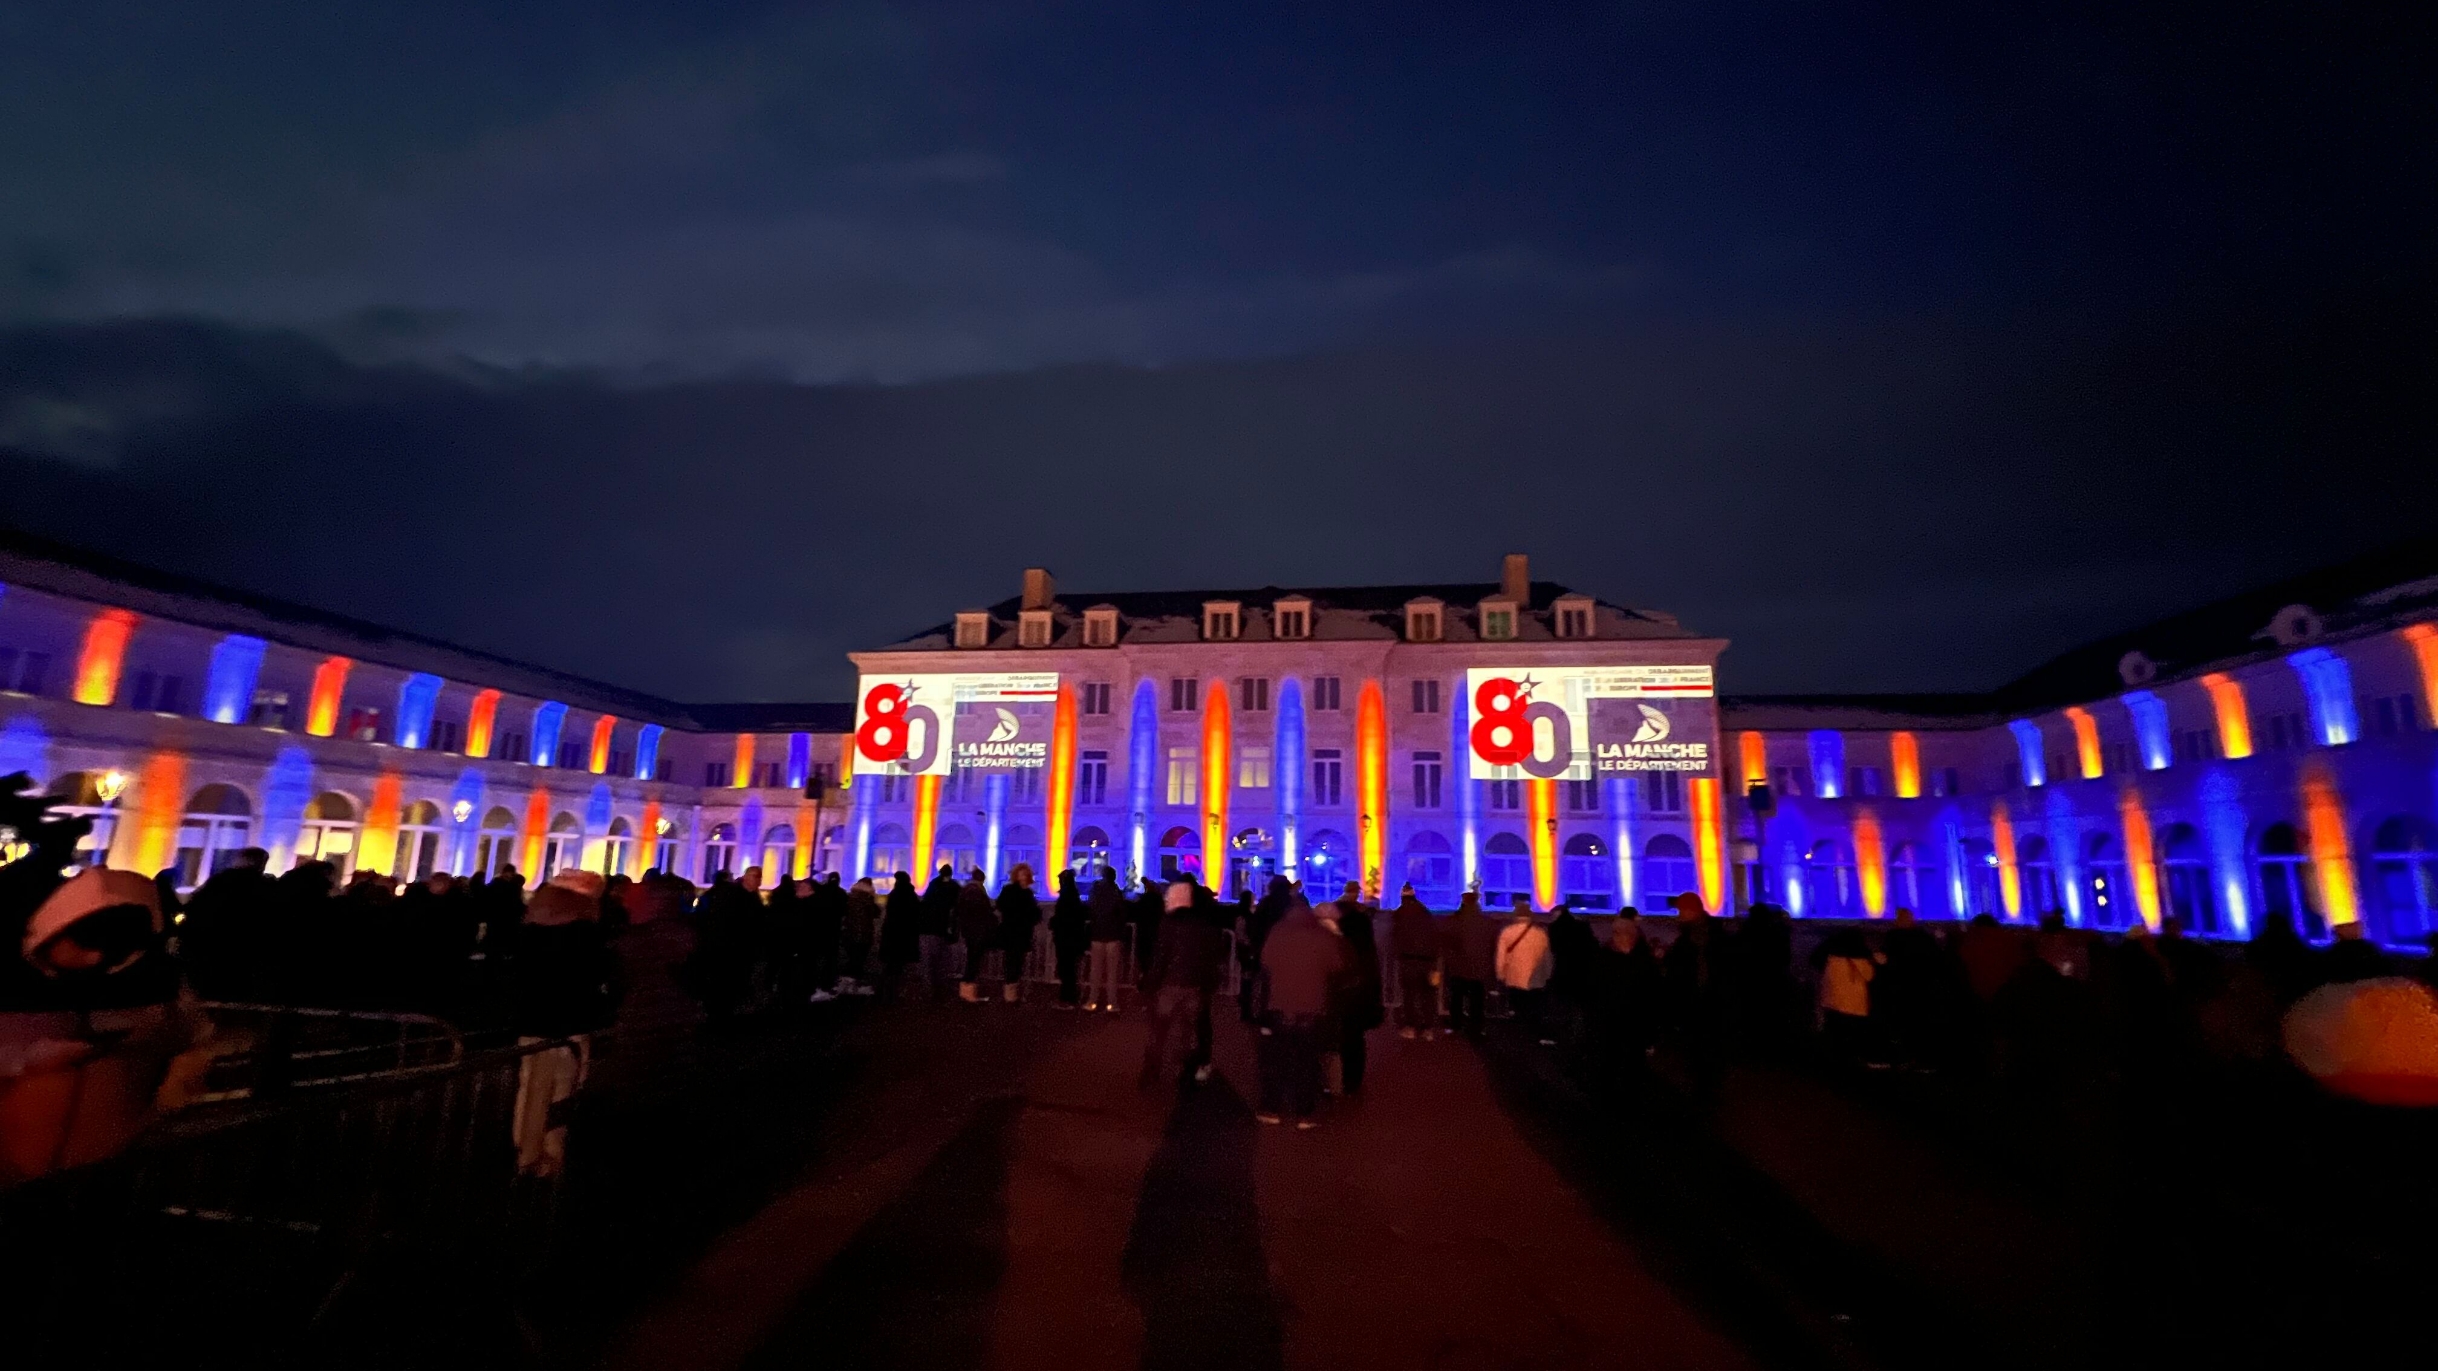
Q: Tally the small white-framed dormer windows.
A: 8